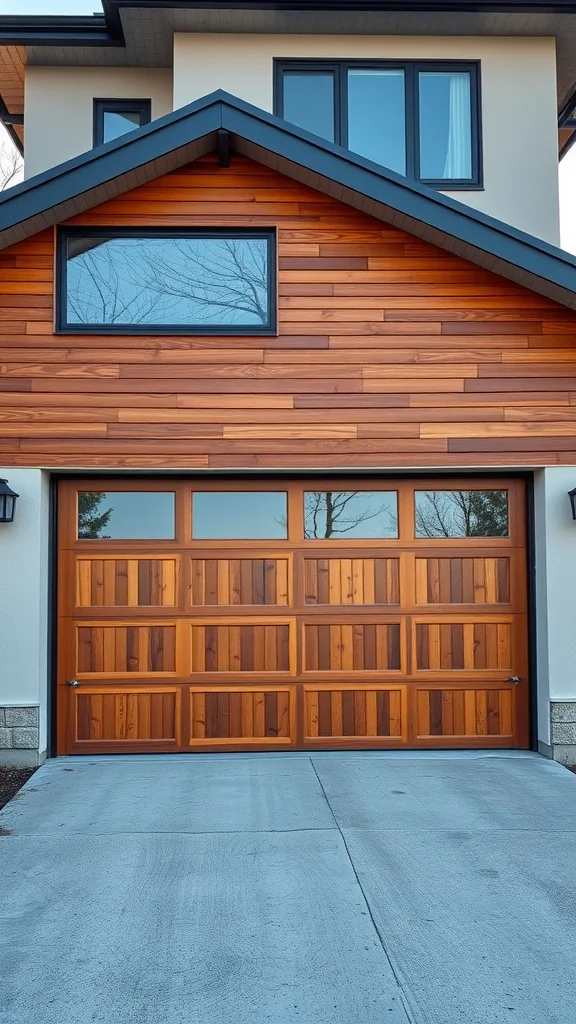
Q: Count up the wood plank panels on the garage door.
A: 12